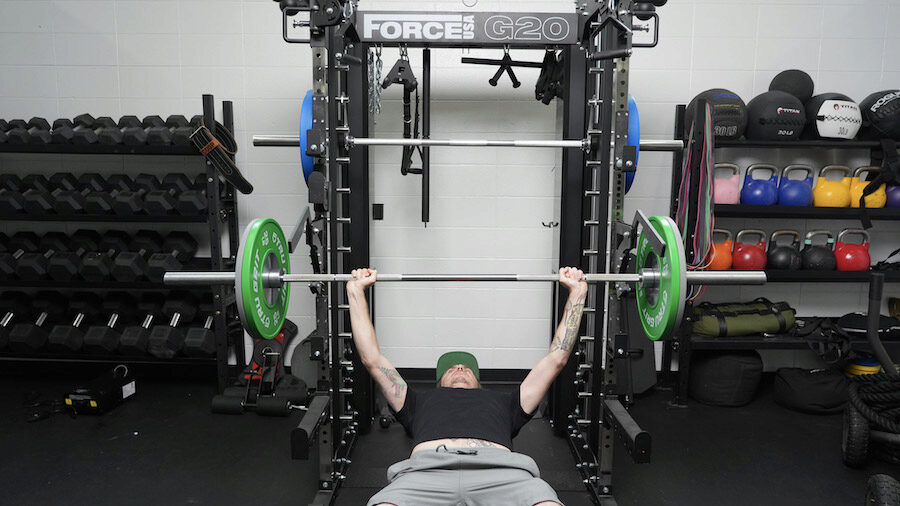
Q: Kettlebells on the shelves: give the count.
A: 11